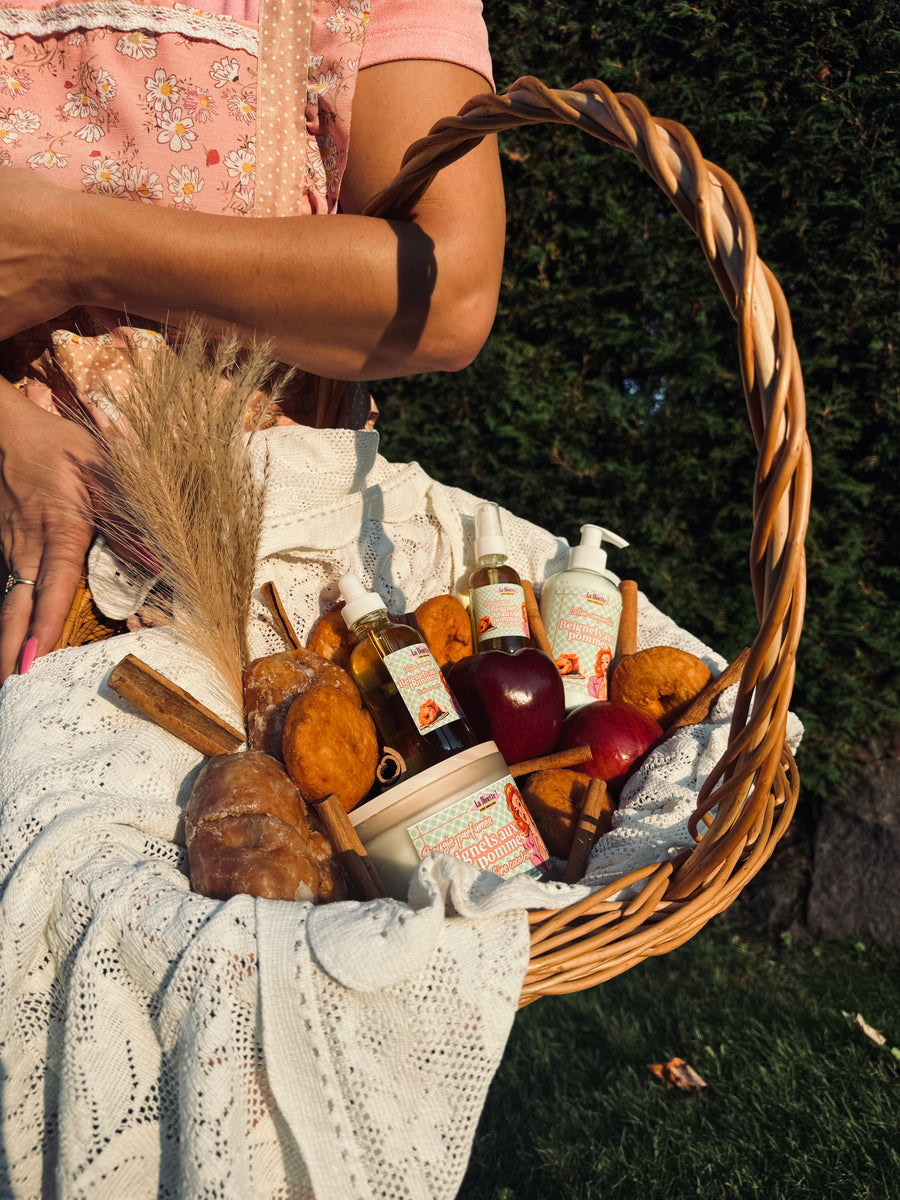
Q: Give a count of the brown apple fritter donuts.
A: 7